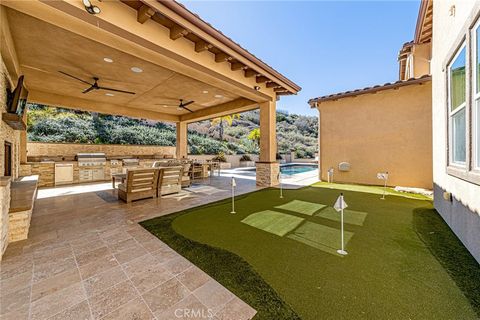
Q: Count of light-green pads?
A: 4